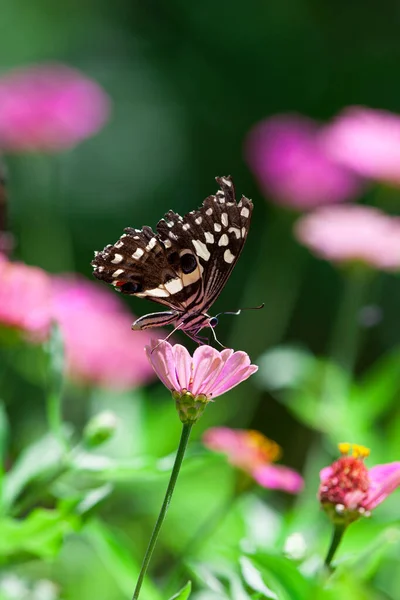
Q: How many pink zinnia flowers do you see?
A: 9